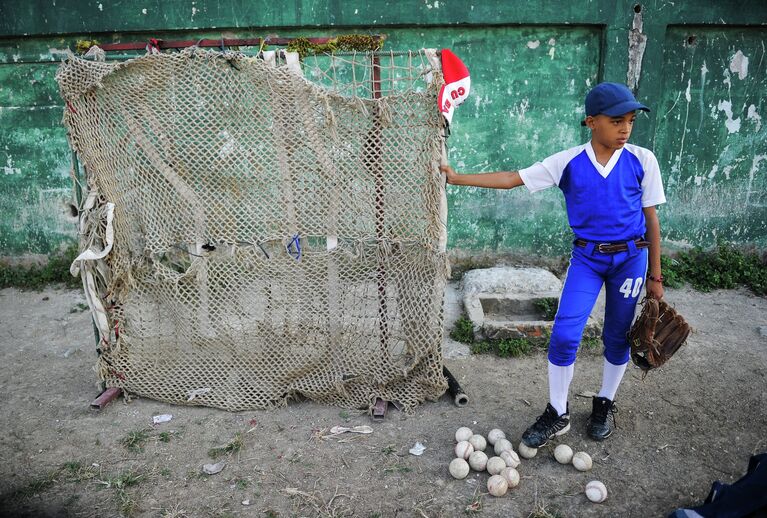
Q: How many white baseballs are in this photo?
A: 15